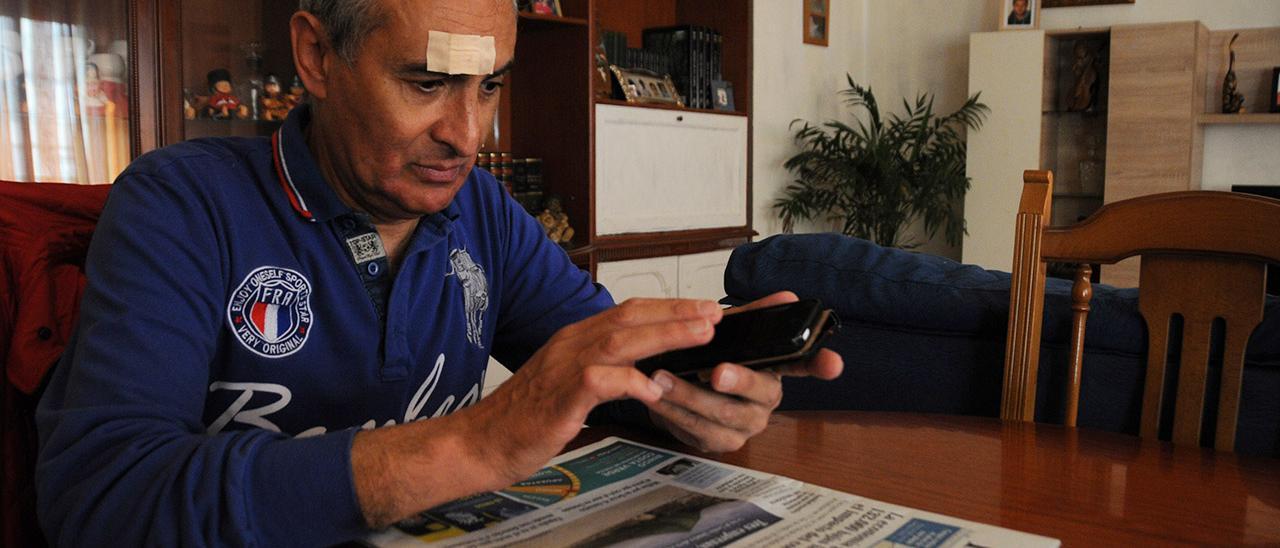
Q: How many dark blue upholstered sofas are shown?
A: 1